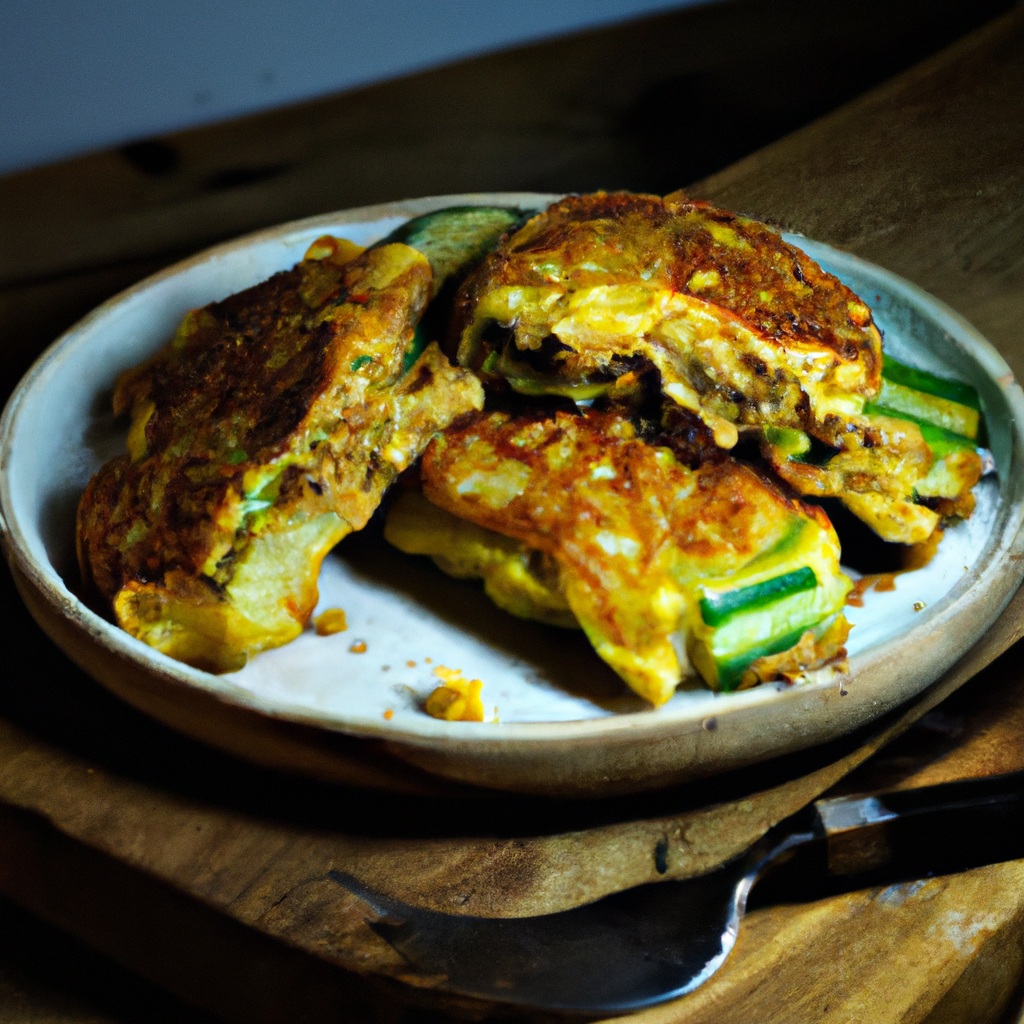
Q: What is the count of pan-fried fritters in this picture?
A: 3